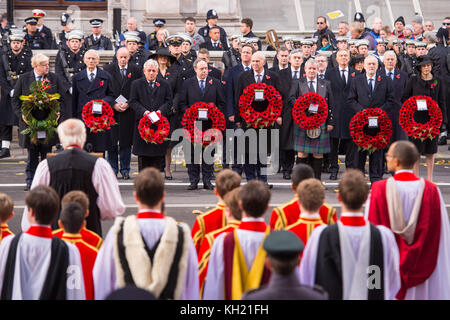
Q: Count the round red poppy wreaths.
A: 7